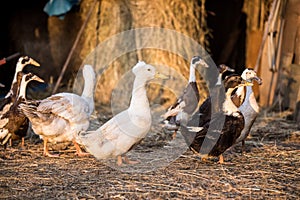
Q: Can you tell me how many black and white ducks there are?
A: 6